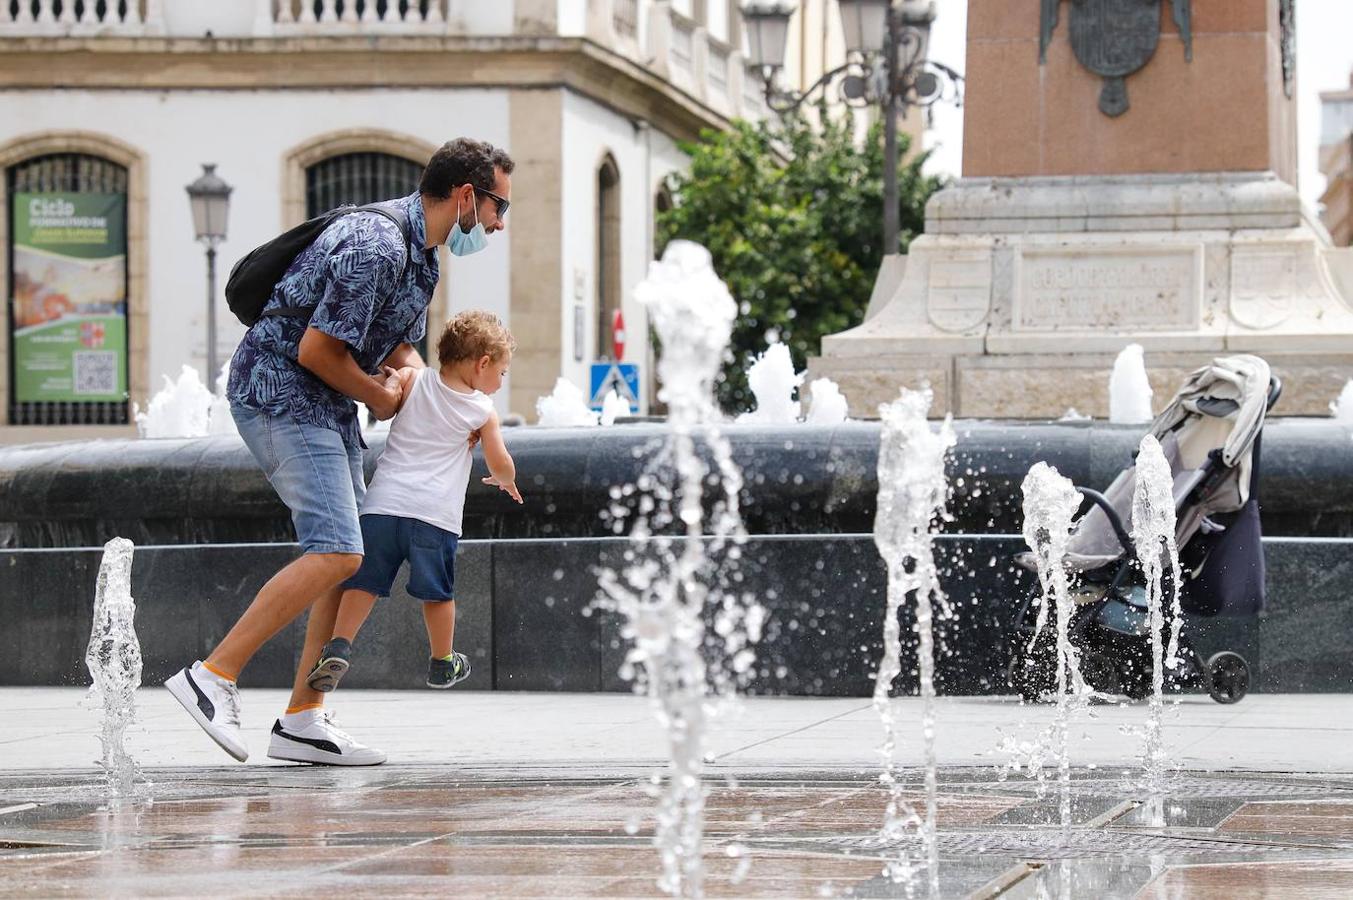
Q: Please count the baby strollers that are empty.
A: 1